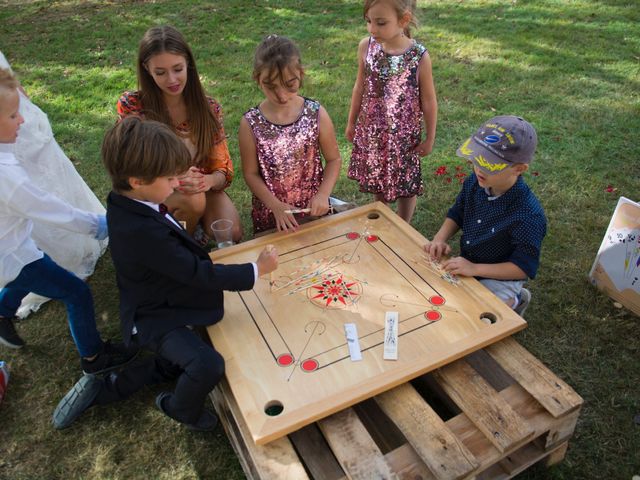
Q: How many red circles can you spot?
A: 6